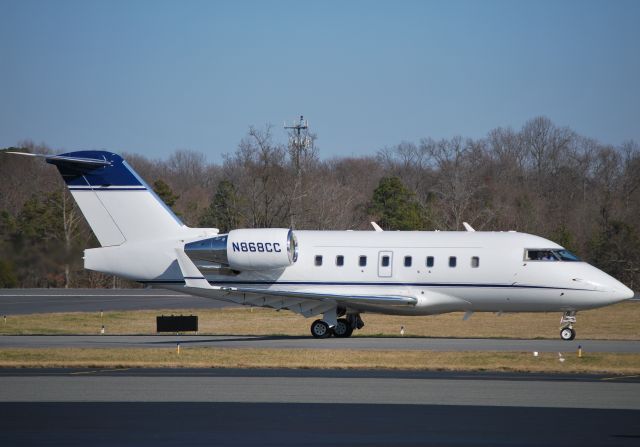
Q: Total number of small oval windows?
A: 8